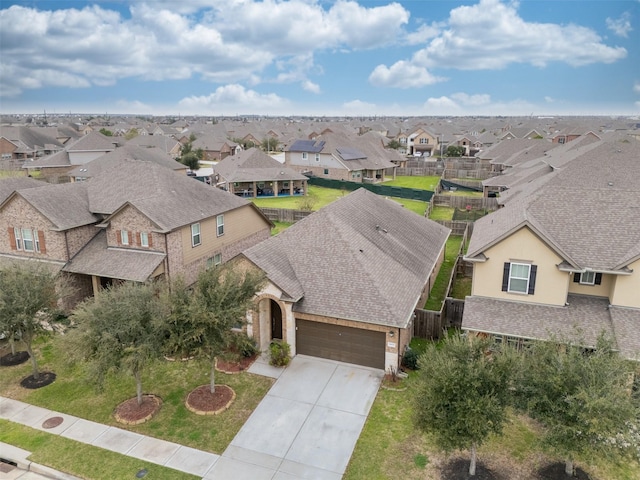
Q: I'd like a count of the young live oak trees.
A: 6